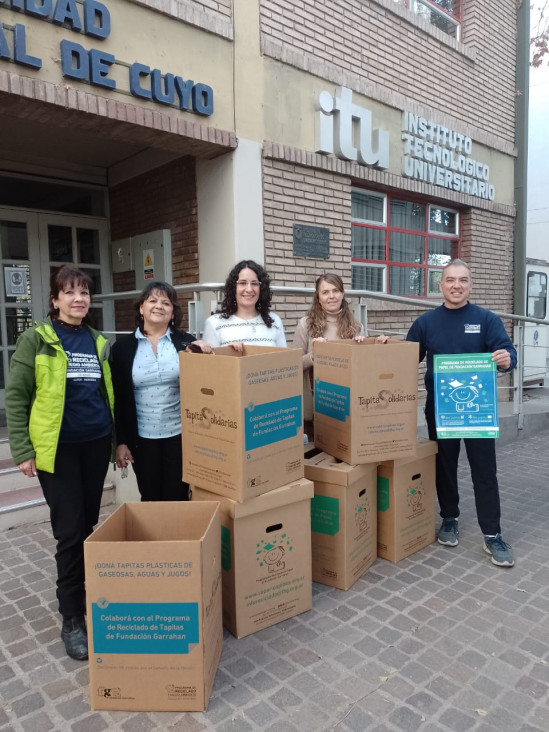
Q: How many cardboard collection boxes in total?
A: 6